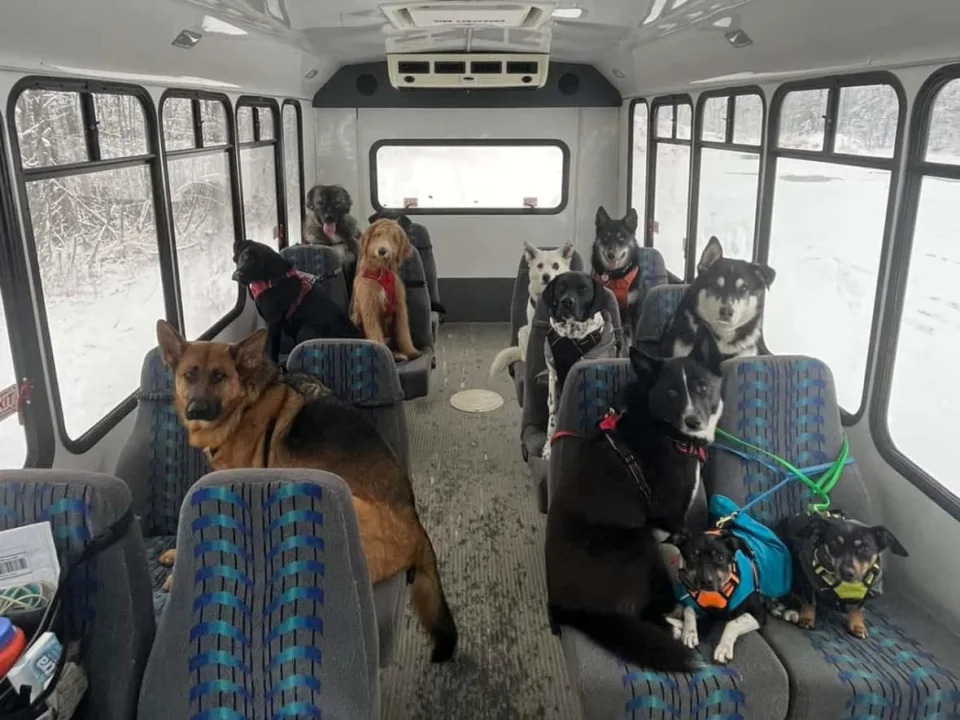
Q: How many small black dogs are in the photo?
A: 2